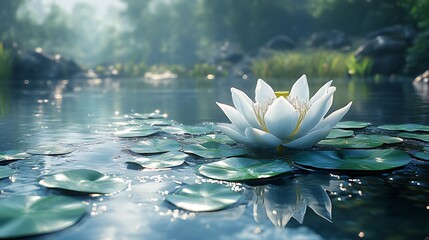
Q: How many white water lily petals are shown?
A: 11